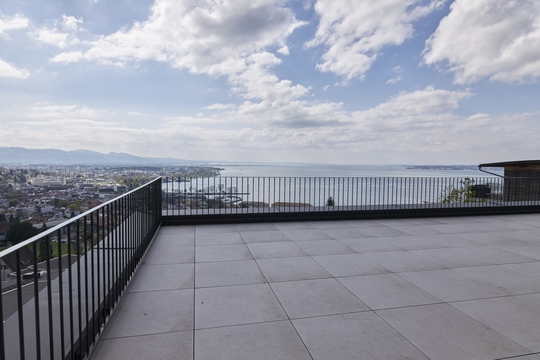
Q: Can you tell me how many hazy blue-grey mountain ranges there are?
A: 1